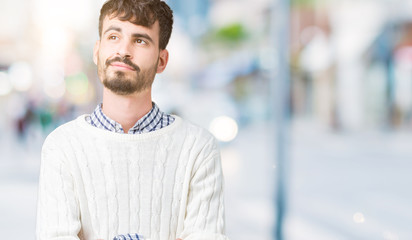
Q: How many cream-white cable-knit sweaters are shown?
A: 1